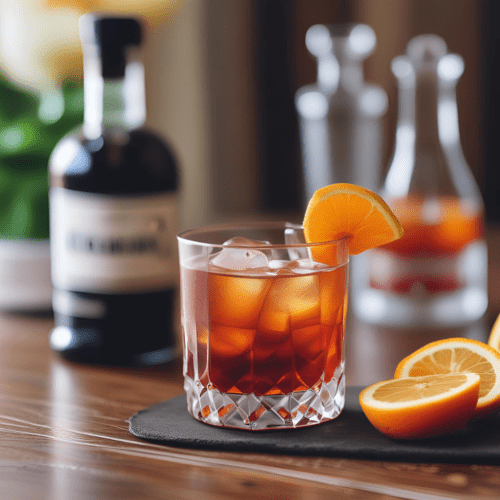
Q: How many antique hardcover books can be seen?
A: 0